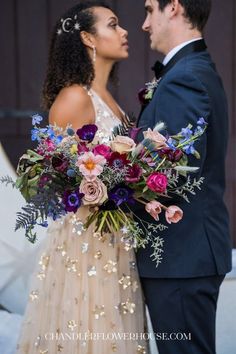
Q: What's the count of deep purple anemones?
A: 3